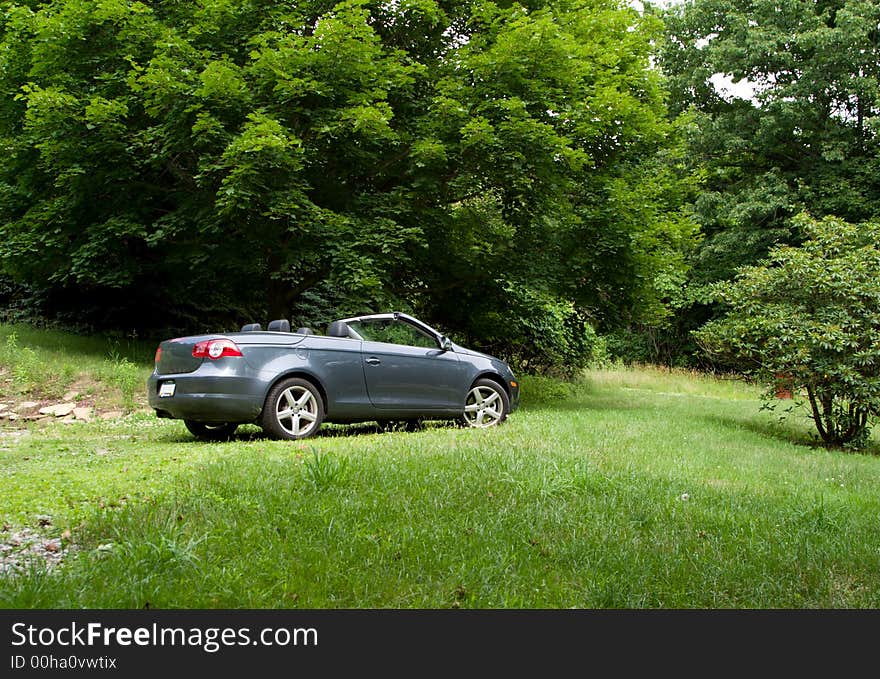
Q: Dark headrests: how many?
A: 4